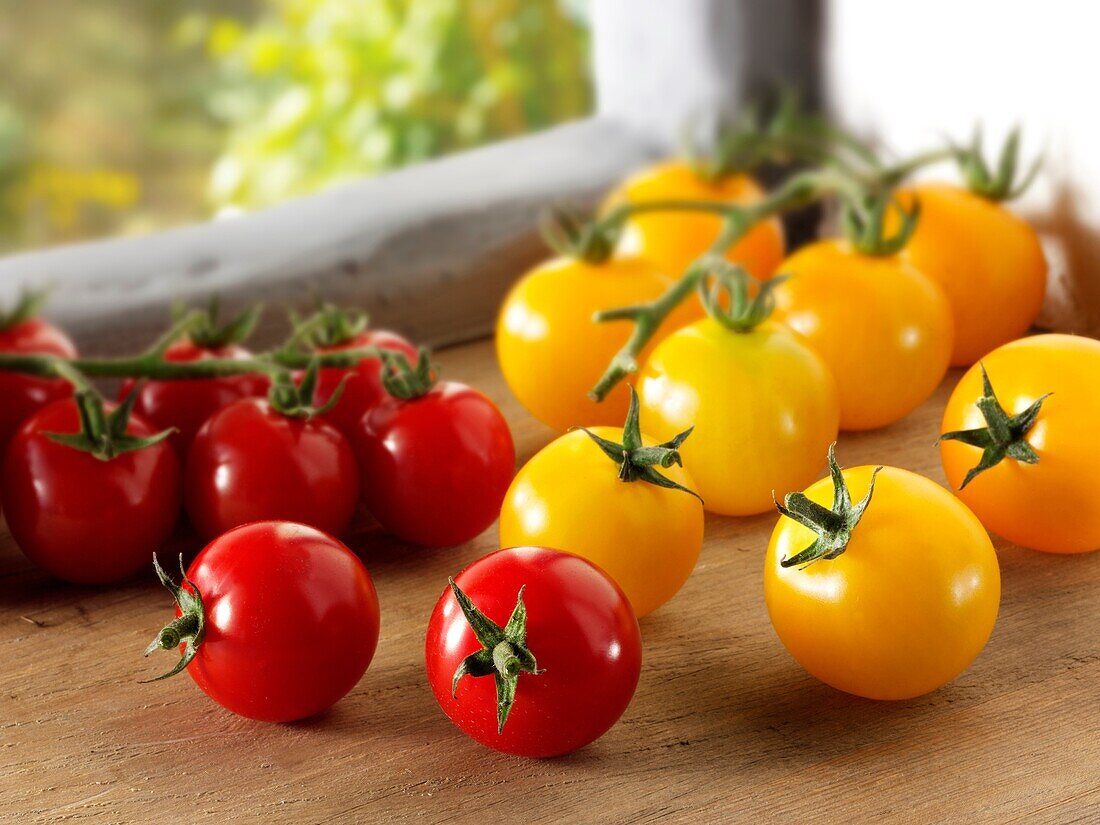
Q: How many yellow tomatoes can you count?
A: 8